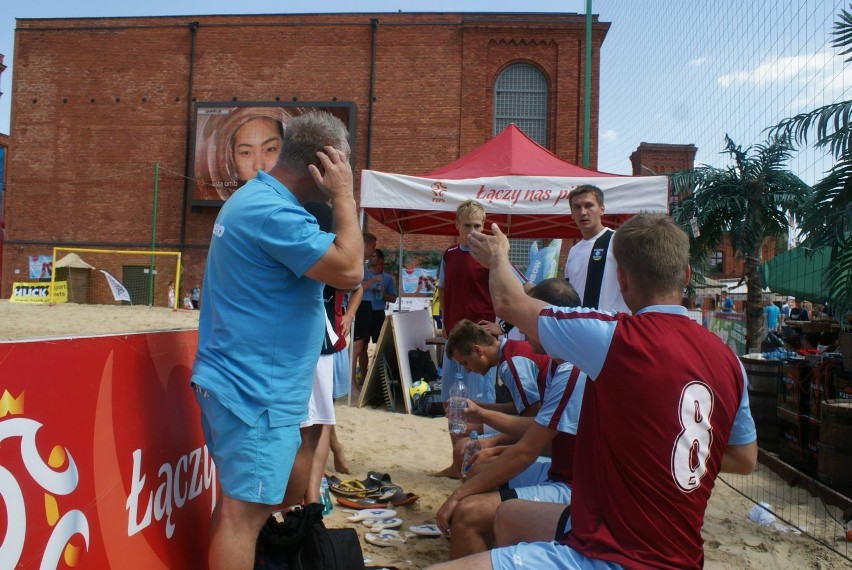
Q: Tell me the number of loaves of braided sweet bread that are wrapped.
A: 0